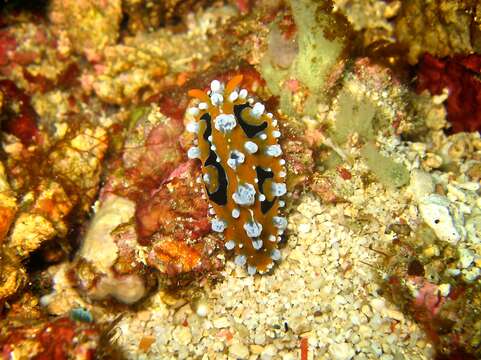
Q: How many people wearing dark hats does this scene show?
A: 0